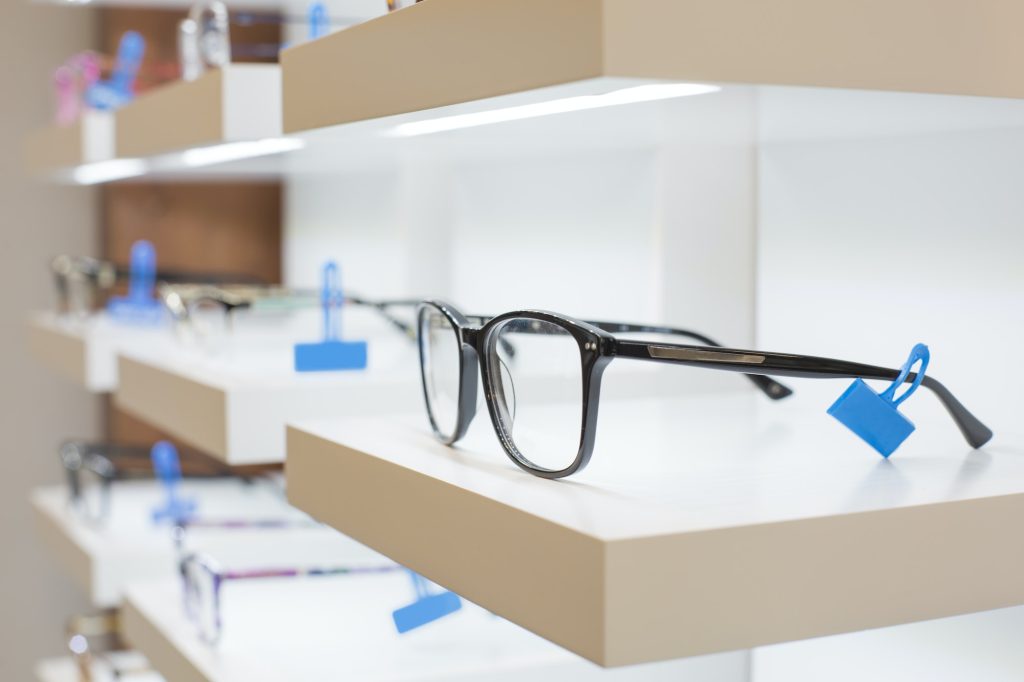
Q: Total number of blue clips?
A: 7